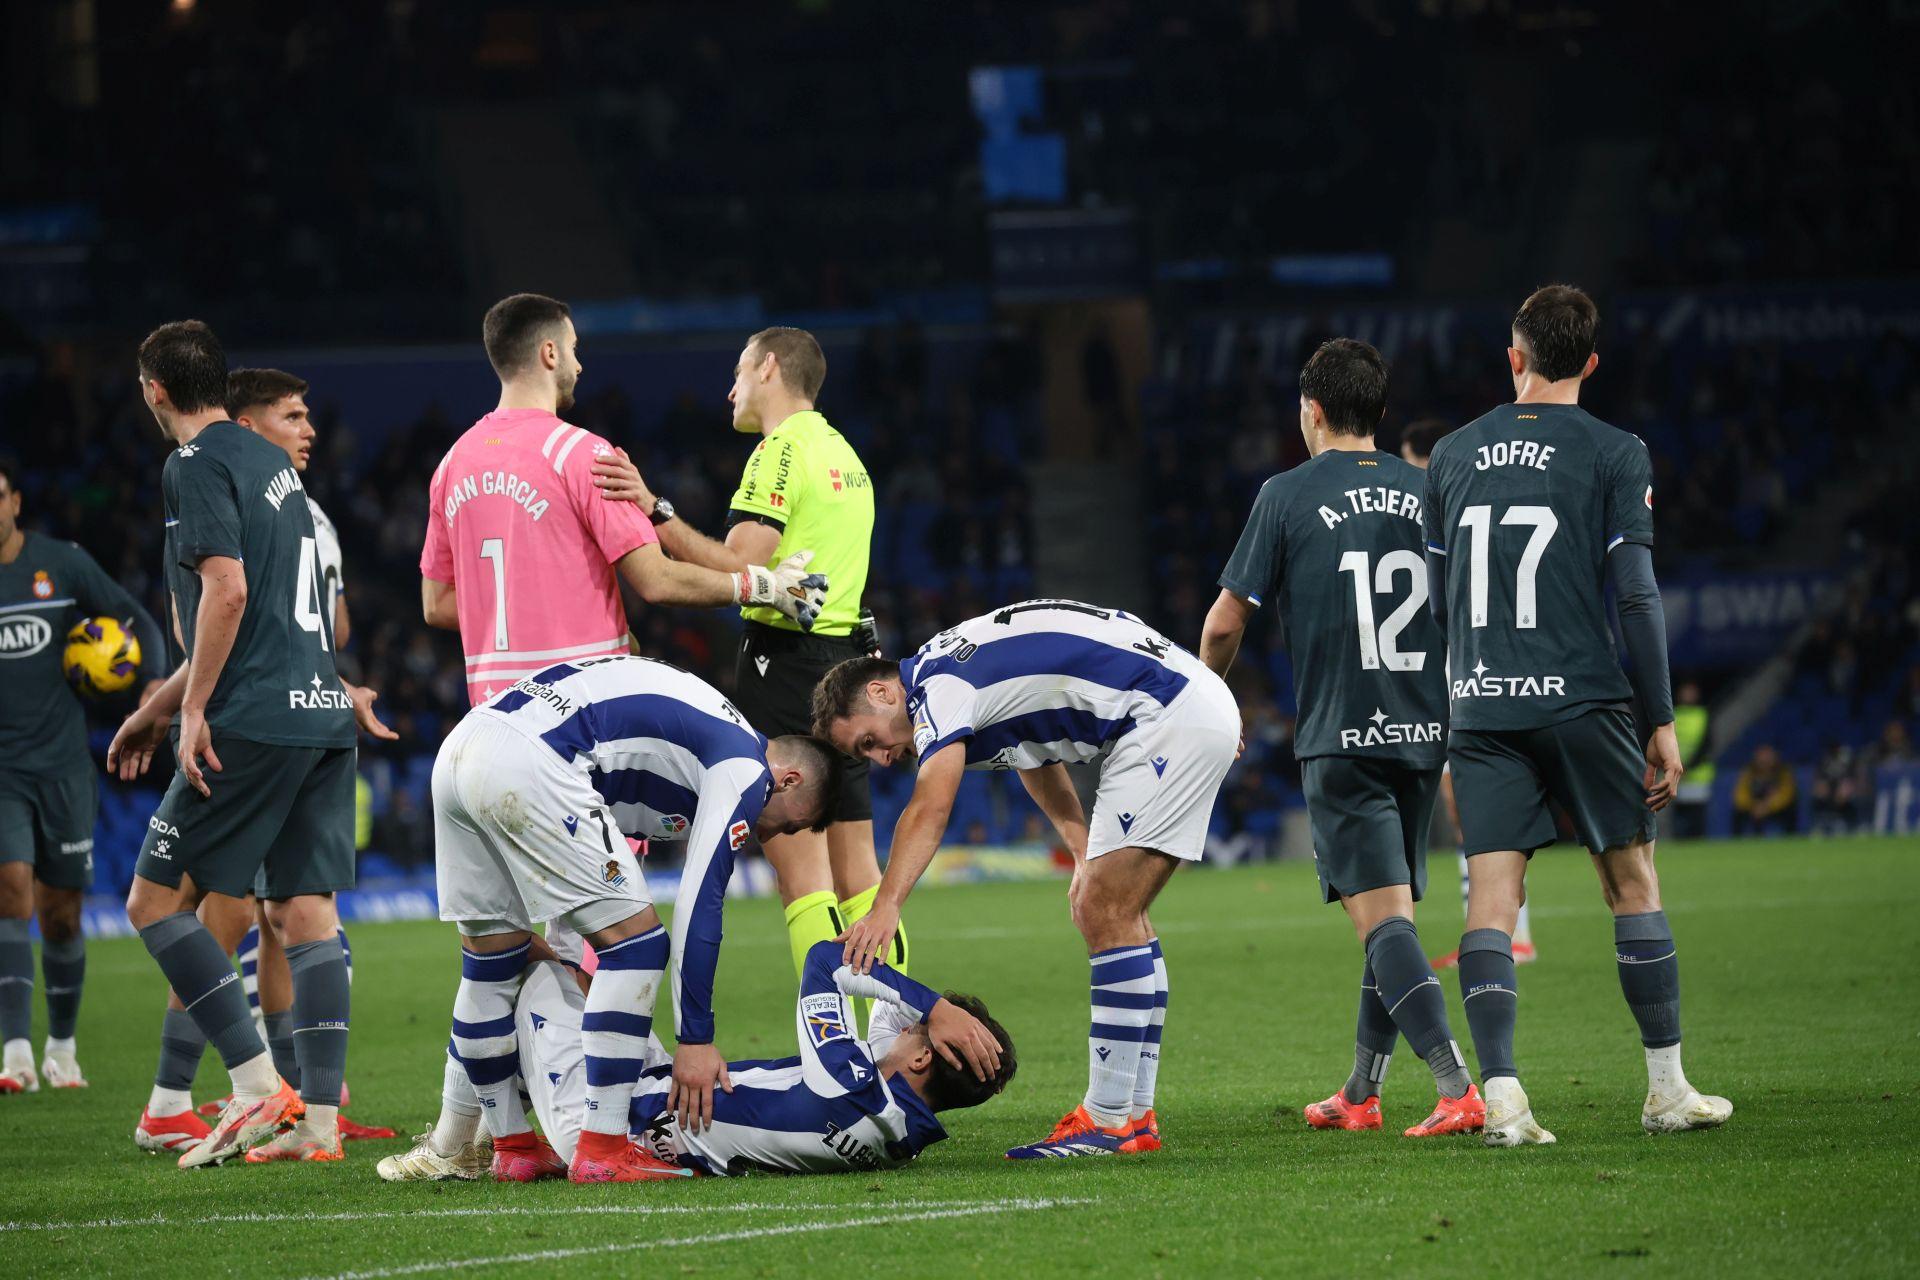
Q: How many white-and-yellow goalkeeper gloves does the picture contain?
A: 1